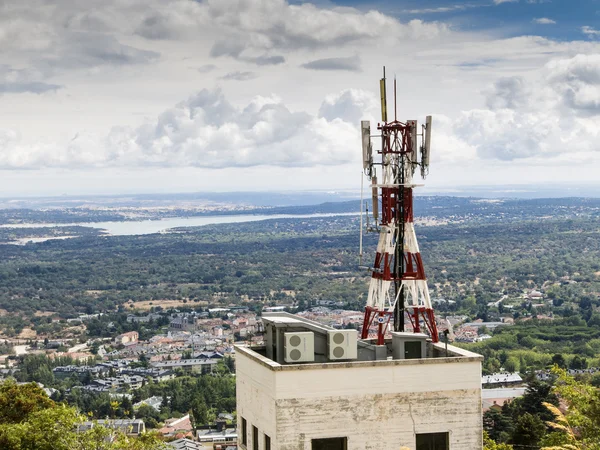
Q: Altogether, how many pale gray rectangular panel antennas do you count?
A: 3